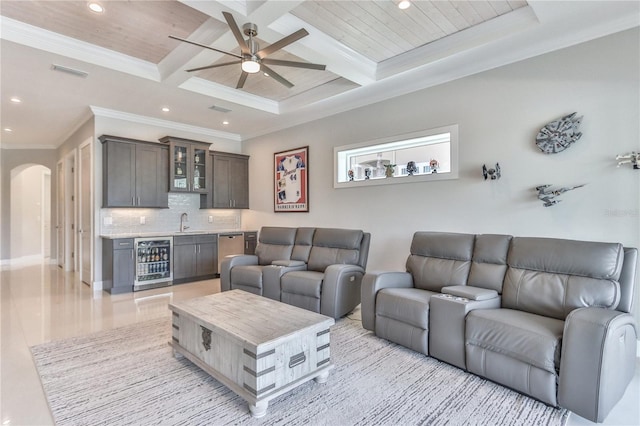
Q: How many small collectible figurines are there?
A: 5